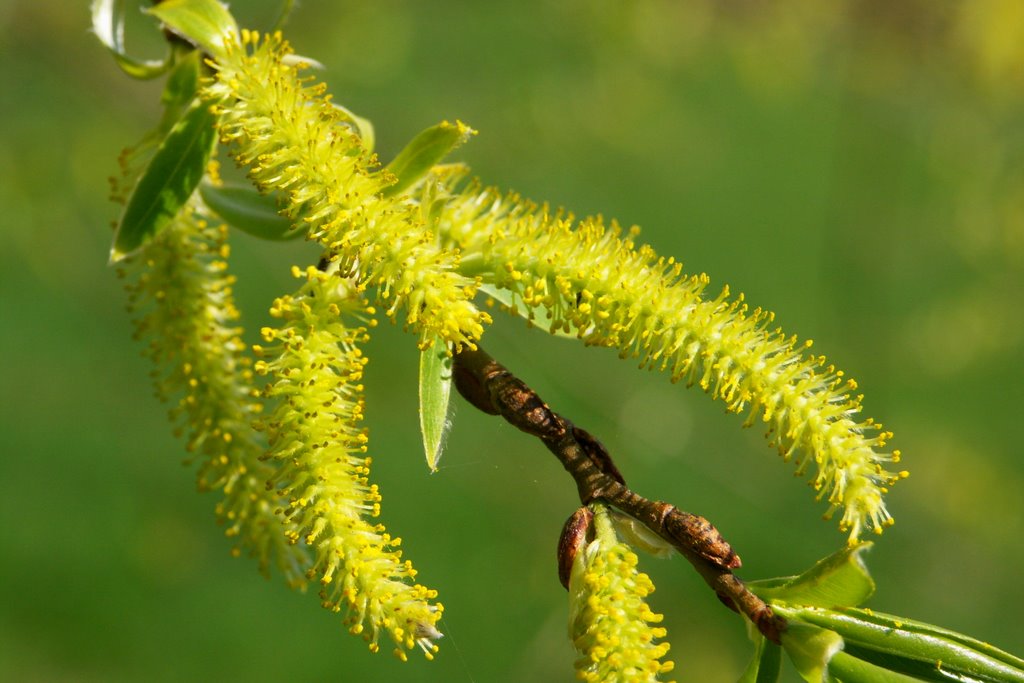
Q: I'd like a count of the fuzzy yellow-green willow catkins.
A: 5